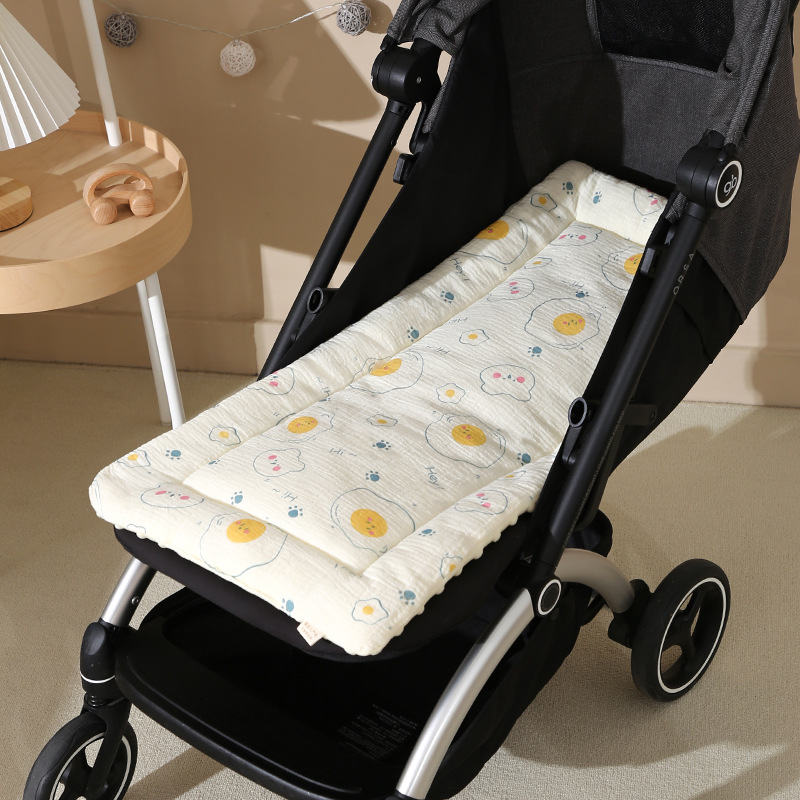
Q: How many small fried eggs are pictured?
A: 10